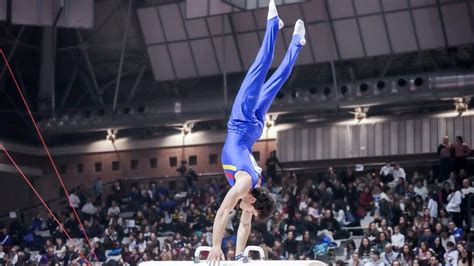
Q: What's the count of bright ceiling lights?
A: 5